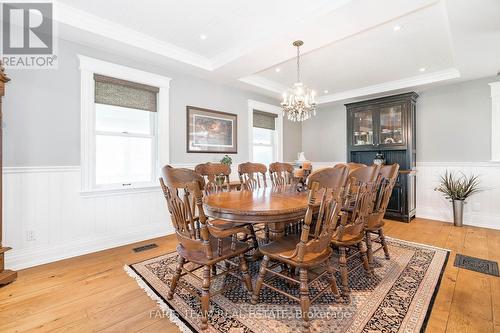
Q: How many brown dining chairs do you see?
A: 8